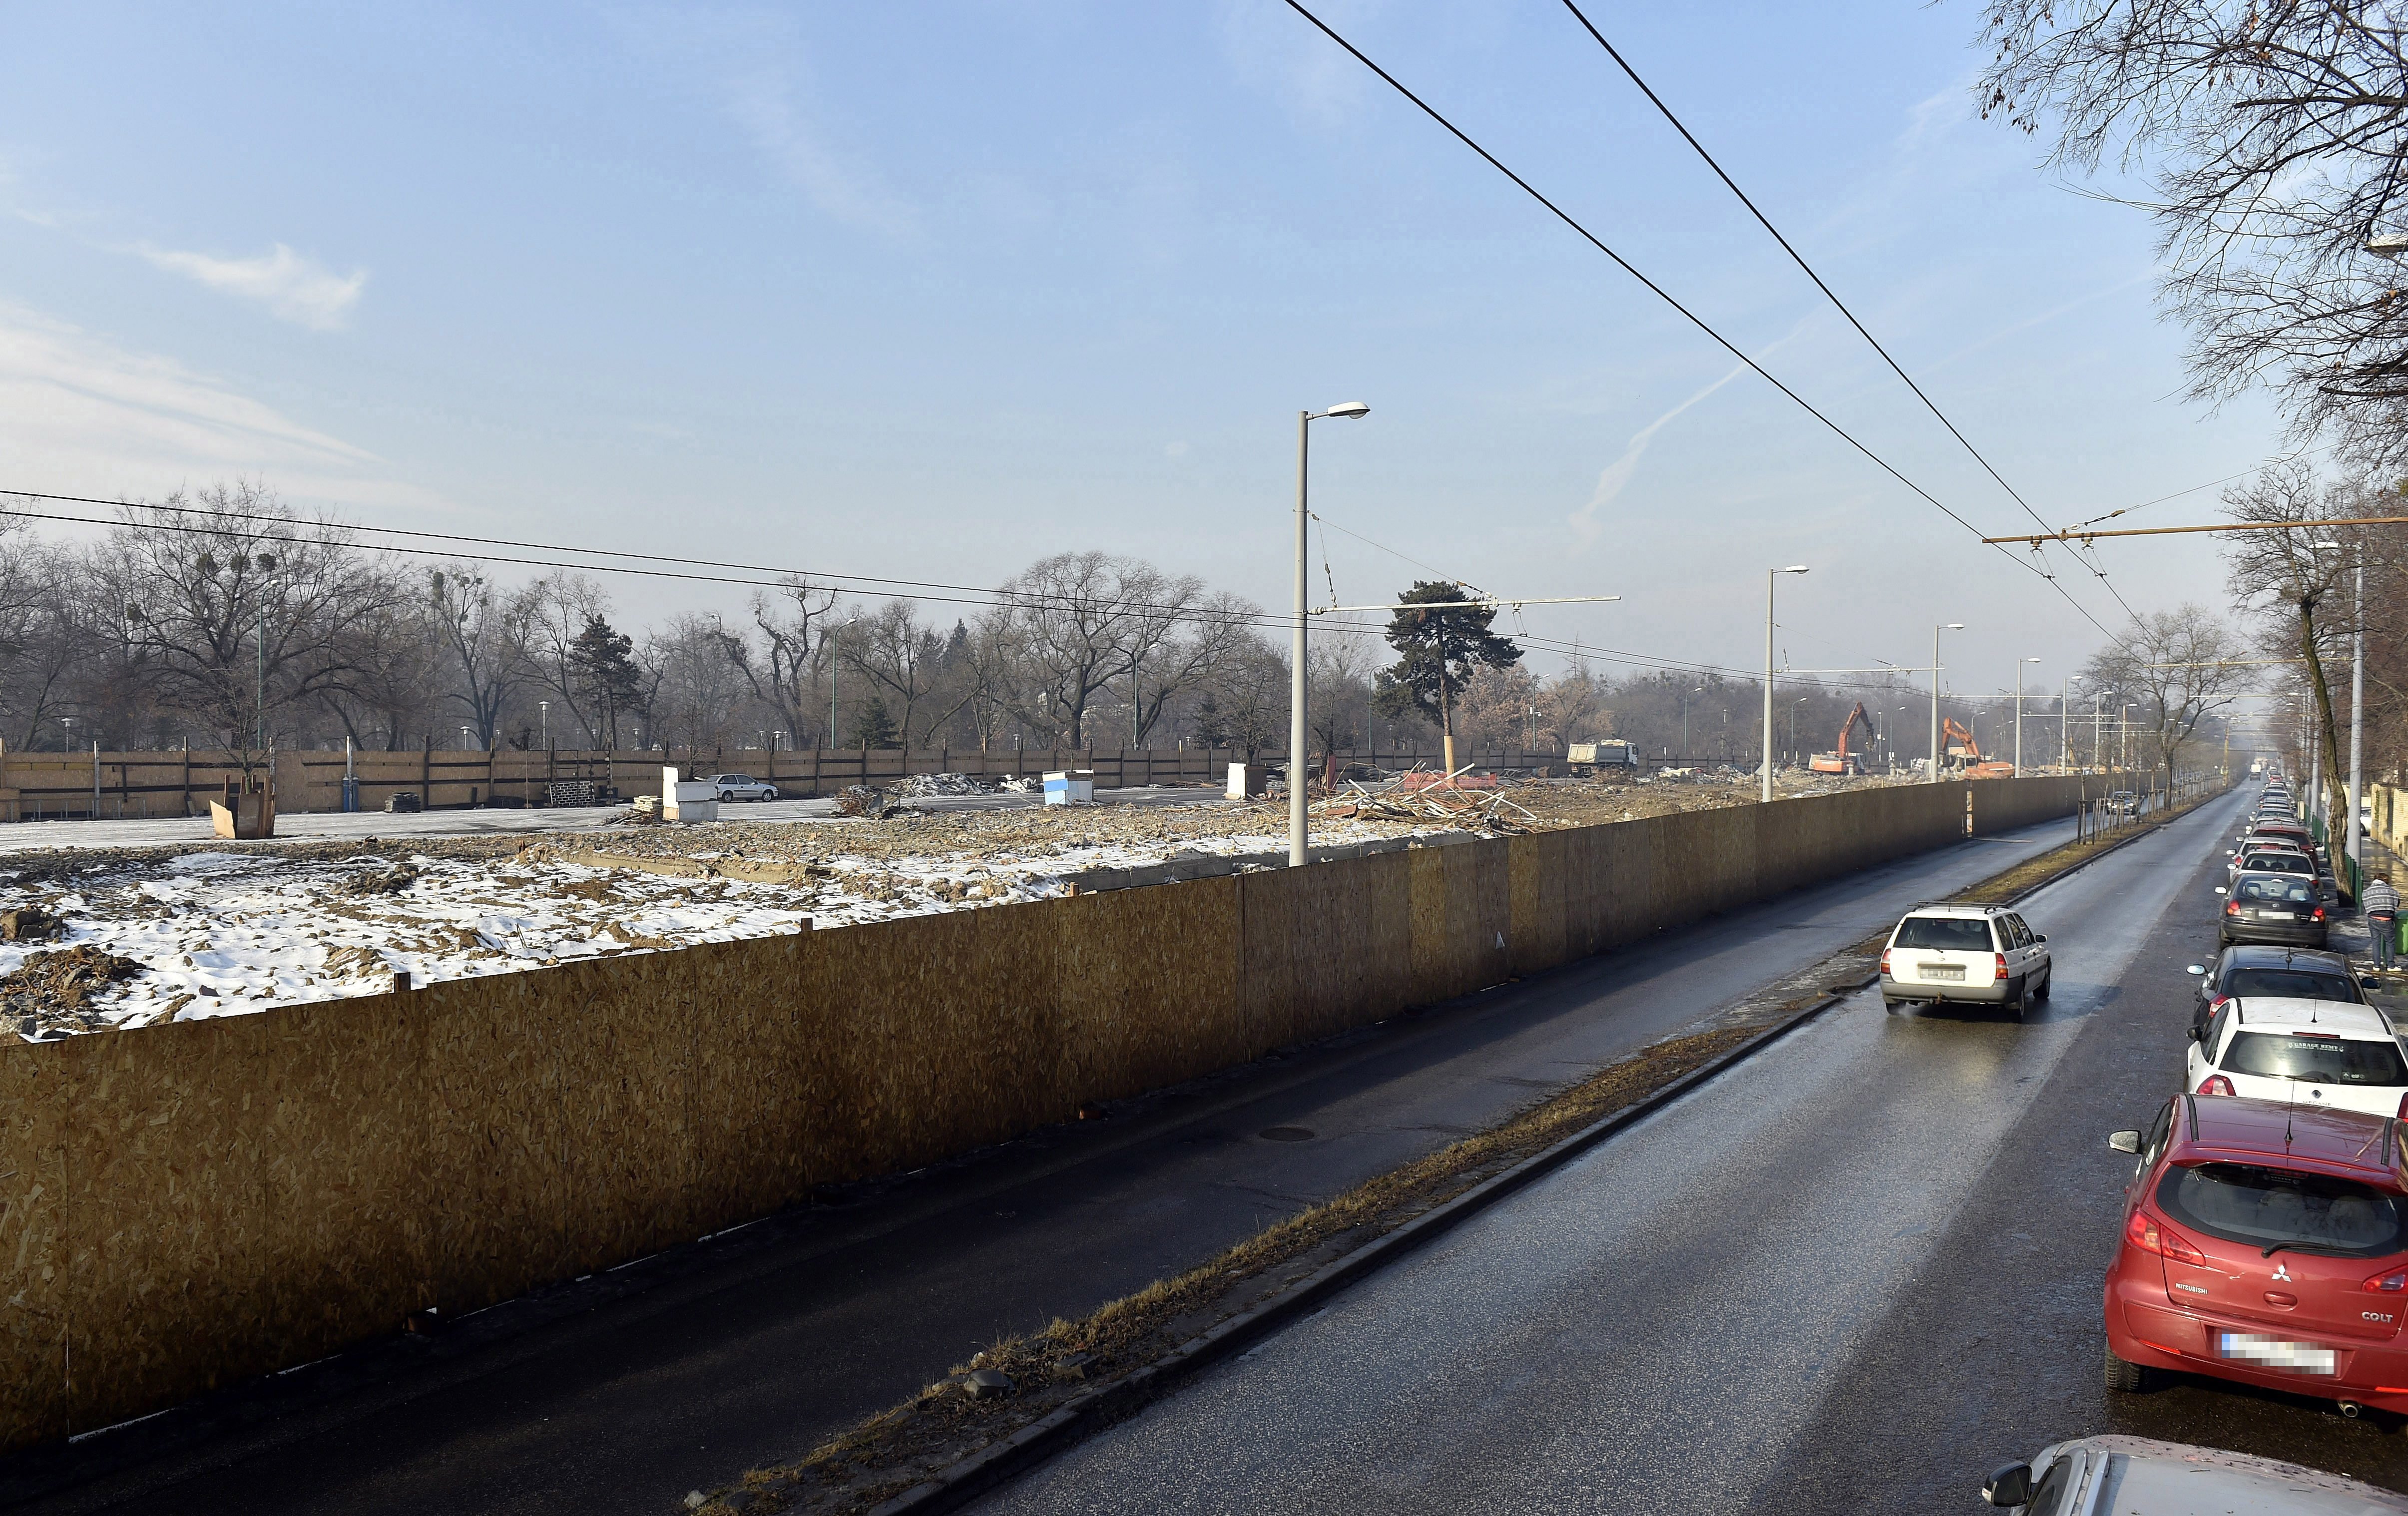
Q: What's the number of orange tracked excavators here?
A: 2